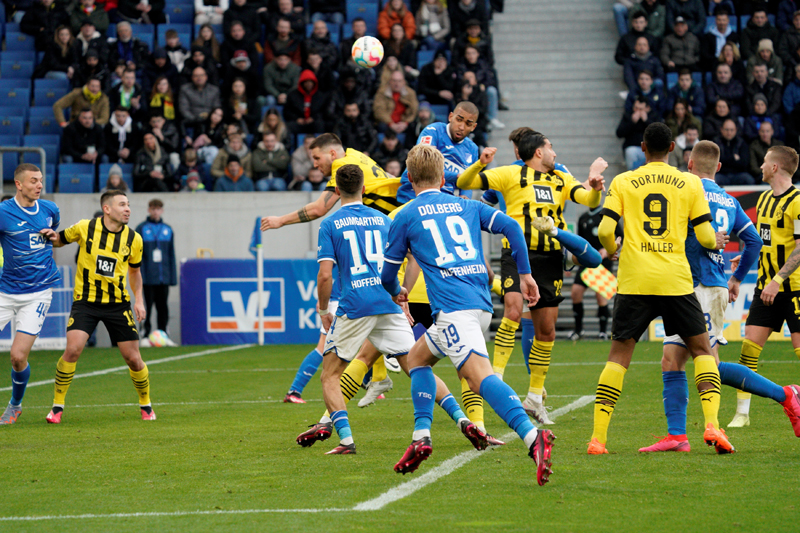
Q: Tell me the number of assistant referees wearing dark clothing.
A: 1